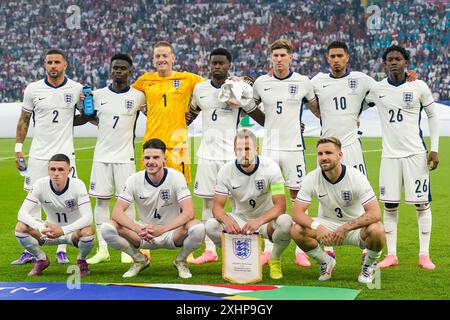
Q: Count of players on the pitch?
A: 11